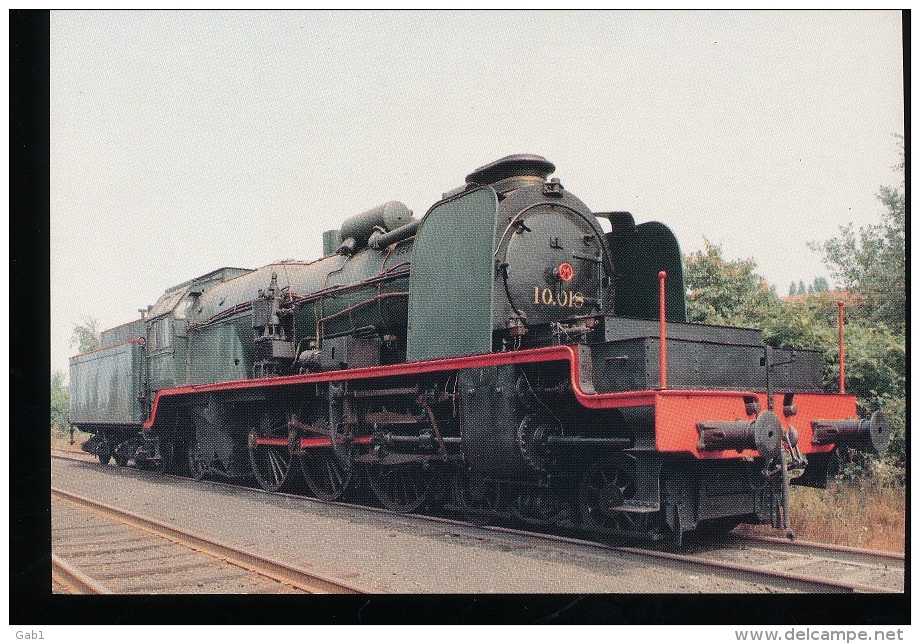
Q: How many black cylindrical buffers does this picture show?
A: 2